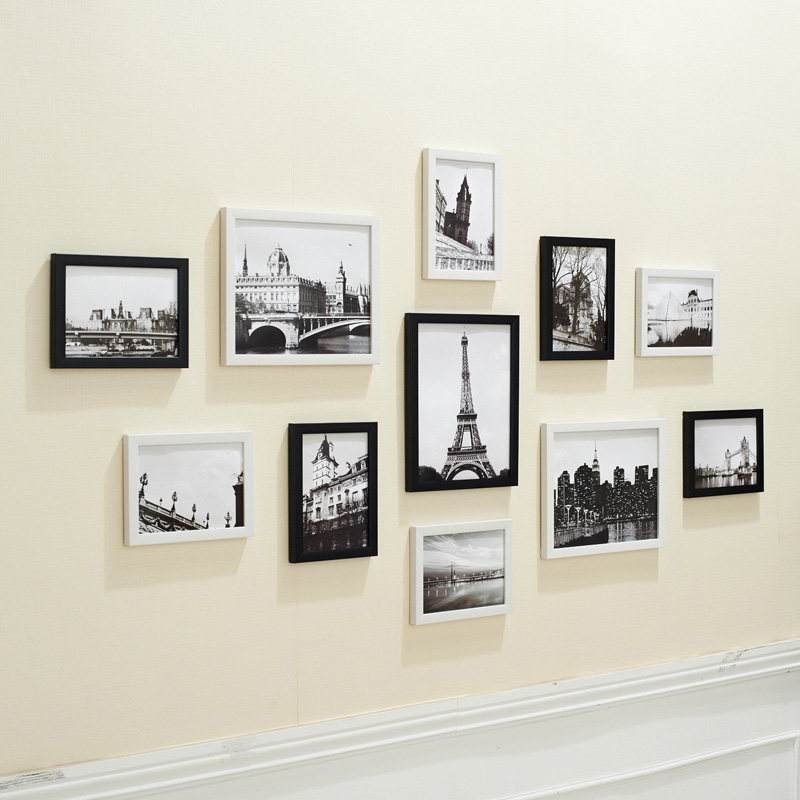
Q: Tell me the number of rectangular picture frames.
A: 11